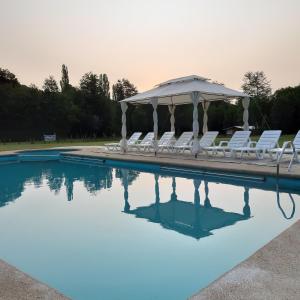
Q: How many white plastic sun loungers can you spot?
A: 8